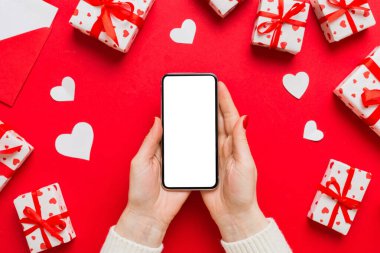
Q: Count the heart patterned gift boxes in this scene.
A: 8